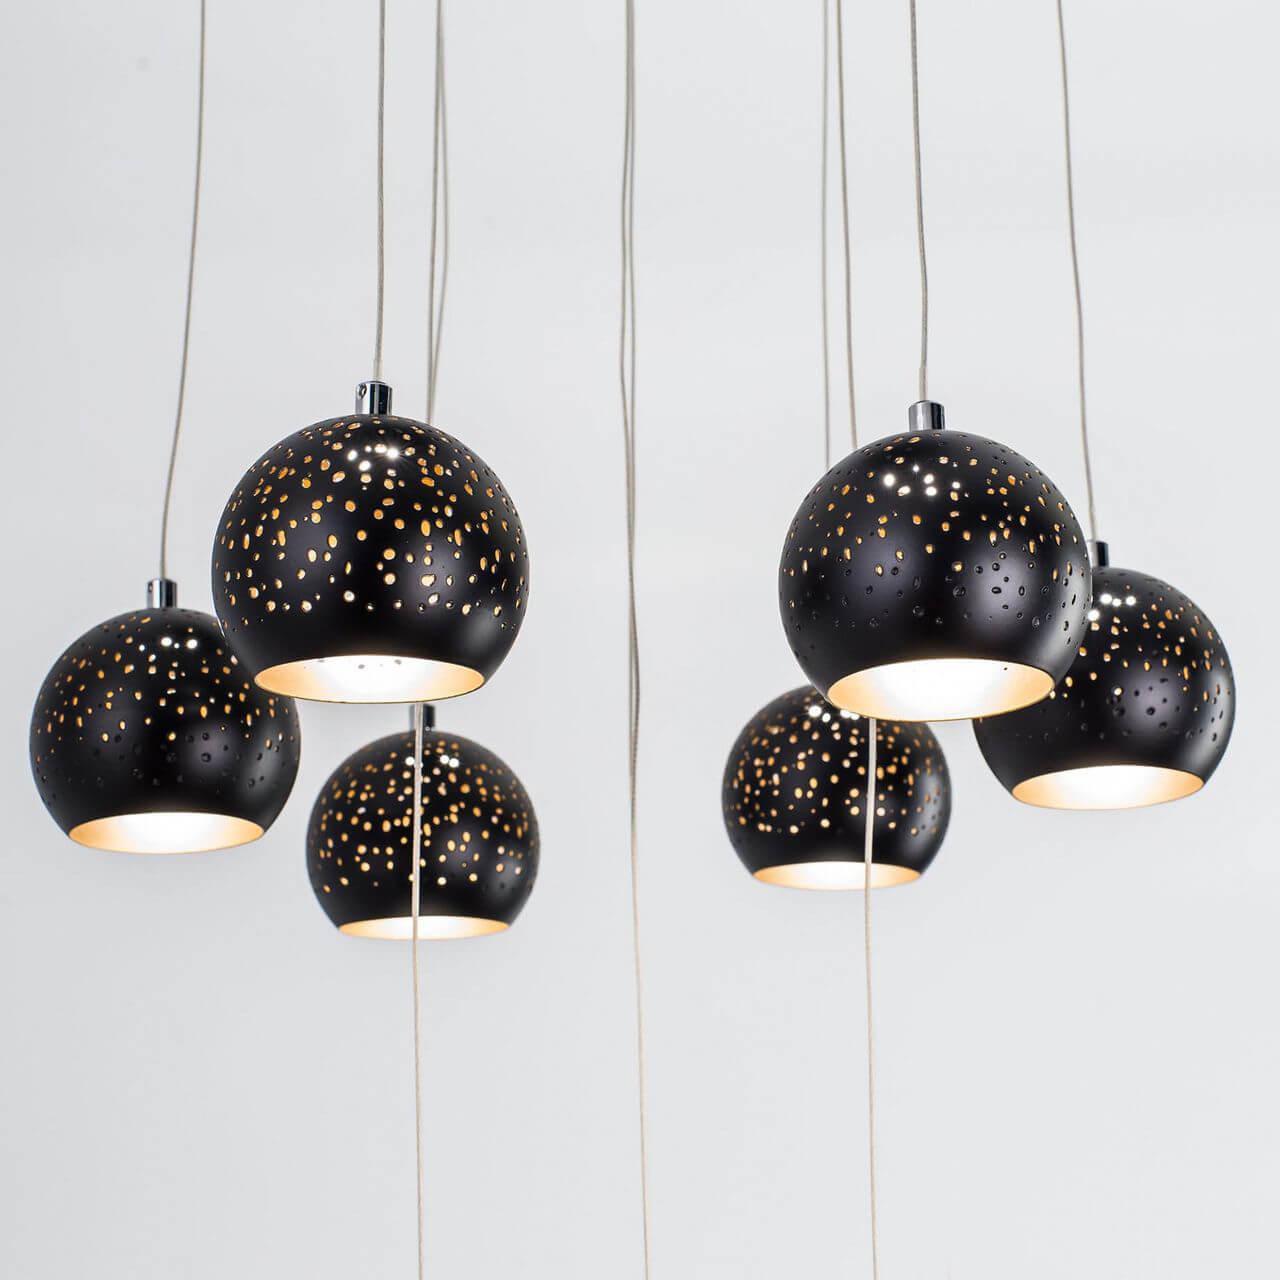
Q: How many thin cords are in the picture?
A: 10